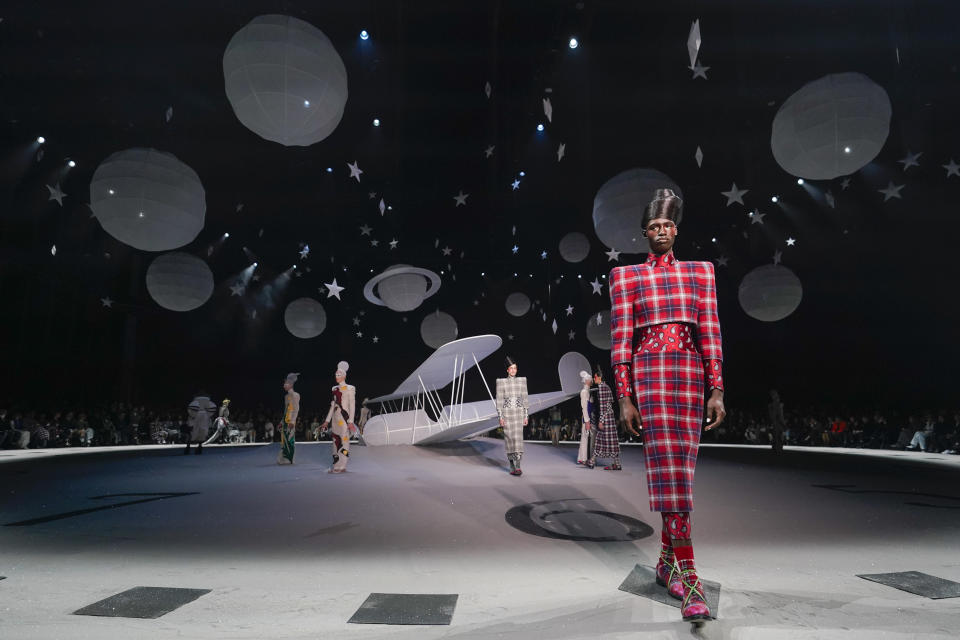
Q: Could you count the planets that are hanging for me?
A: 12